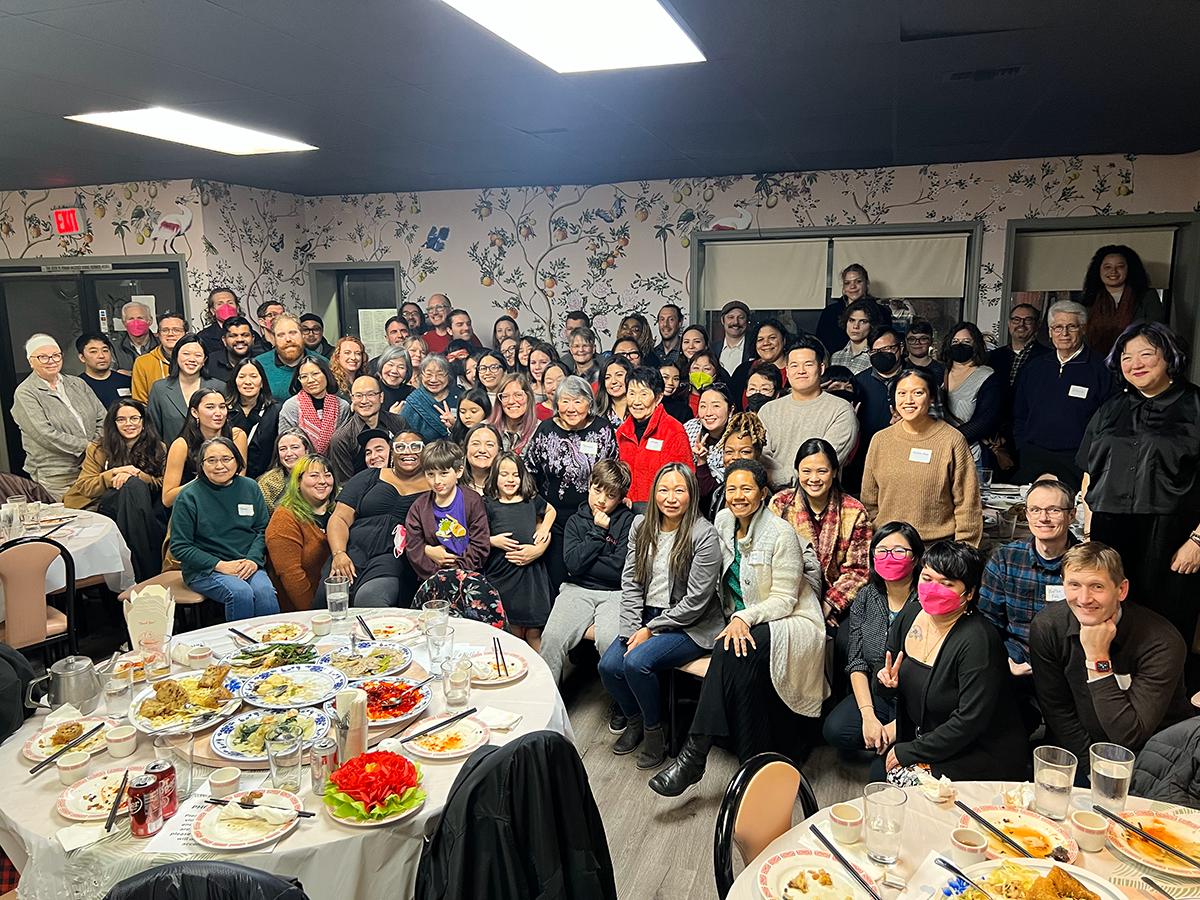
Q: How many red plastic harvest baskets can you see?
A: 0